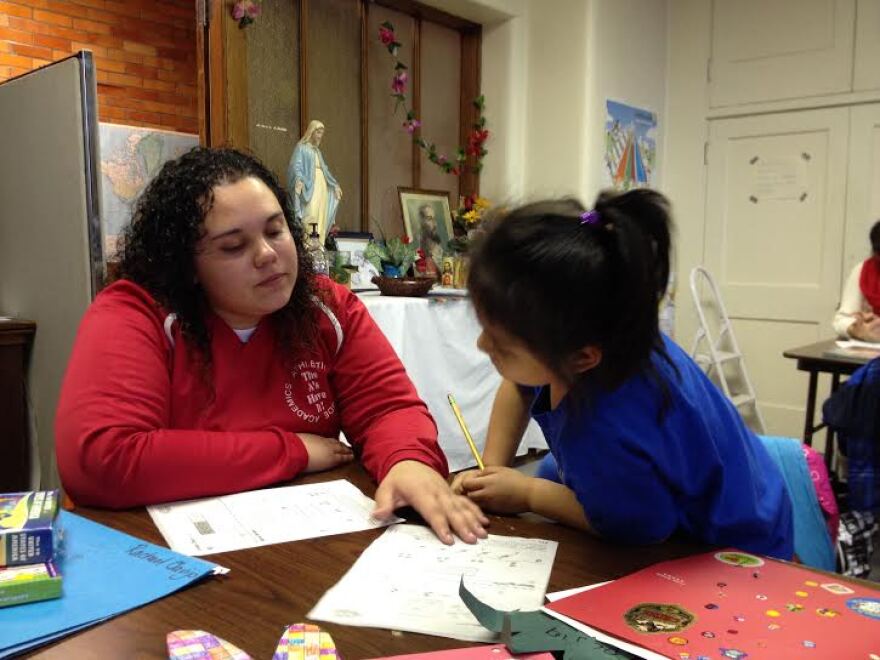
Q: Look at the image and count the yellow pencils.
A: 1